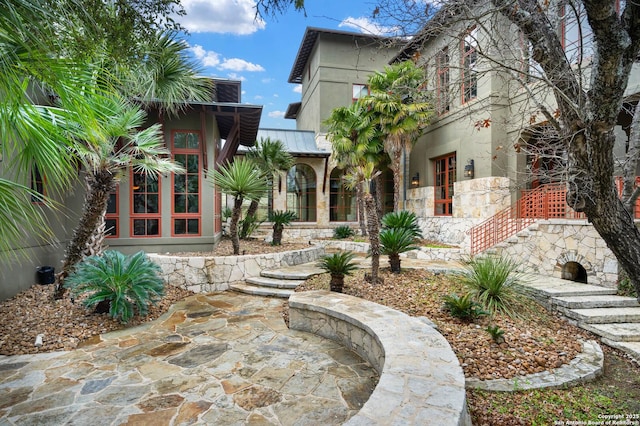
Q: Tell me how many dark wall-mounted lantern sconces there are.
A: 2